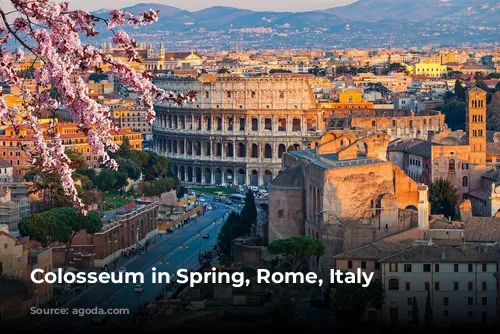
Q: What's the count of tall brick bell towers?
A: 1